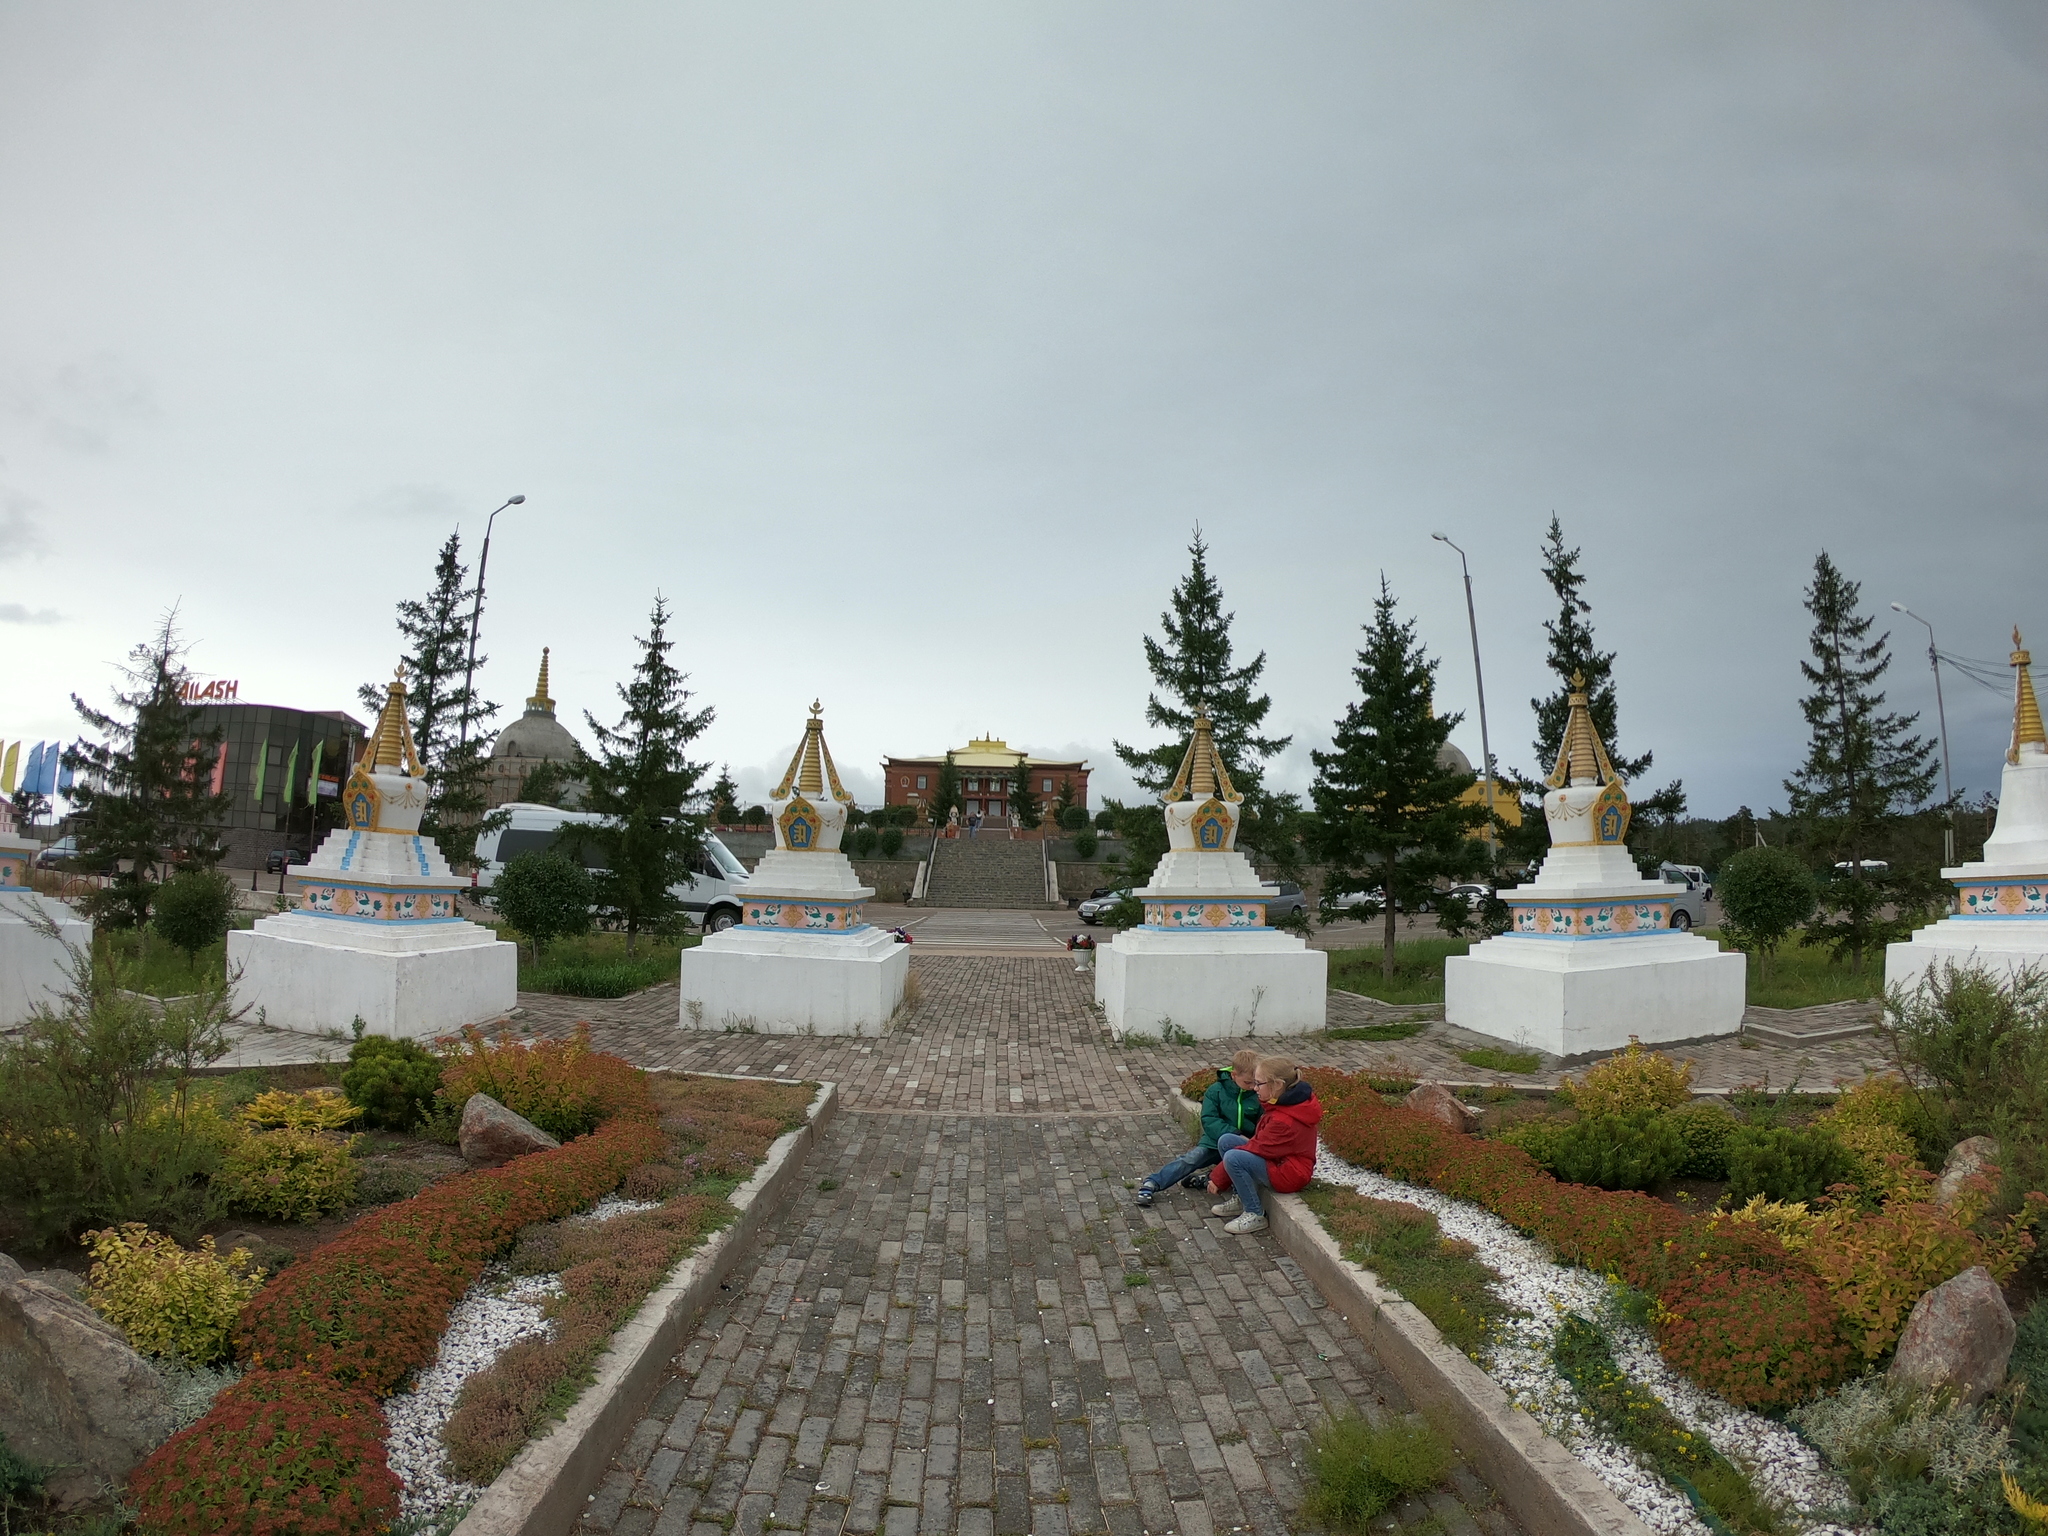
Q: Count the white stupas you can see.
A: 6